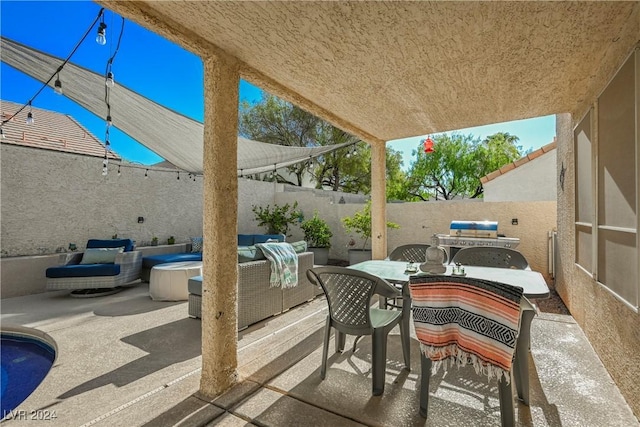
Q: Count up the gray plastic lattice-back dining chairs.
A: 4